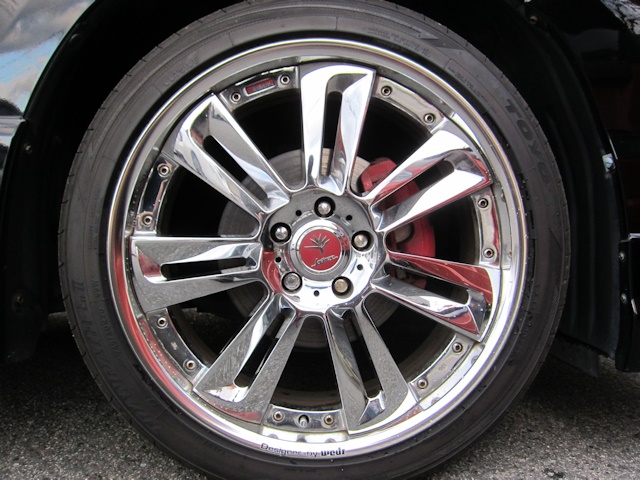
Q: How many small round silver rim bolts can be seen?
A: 14